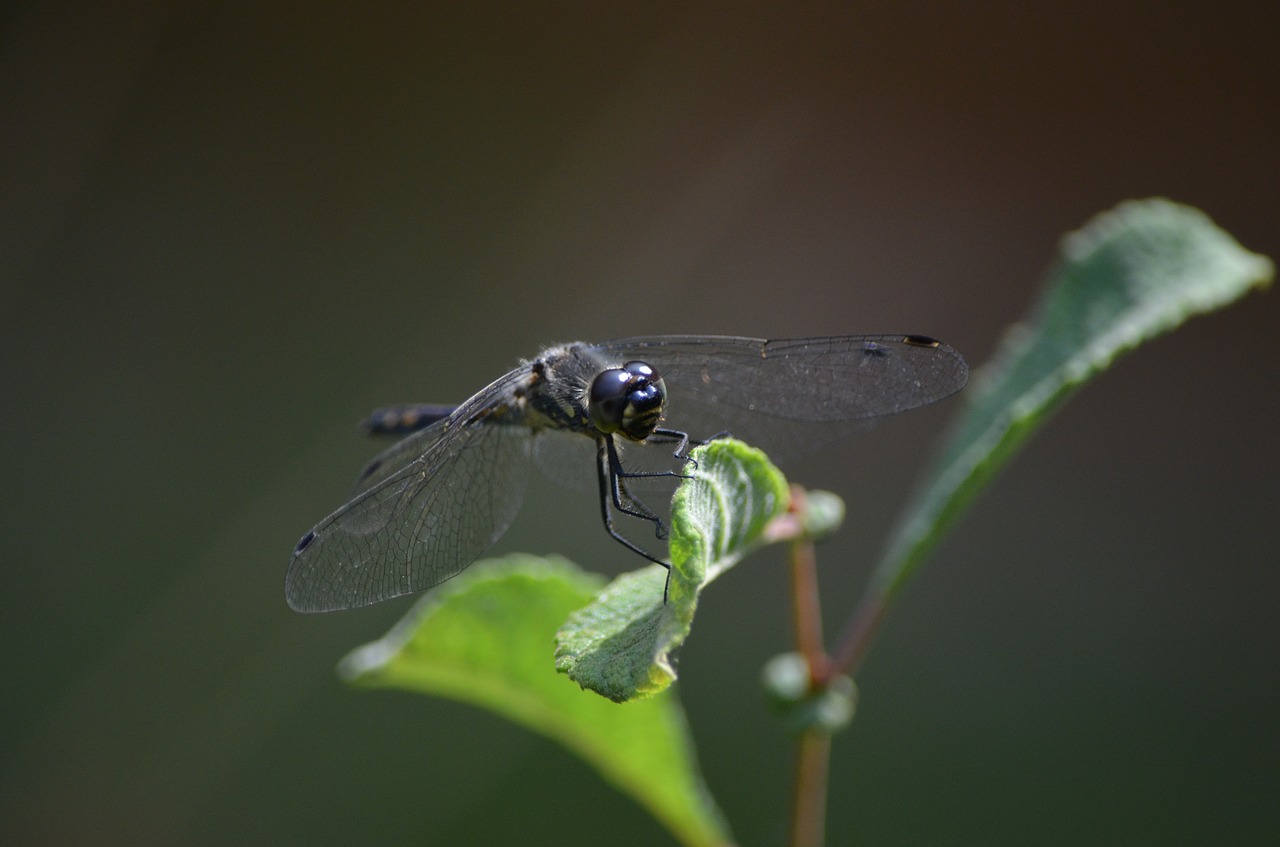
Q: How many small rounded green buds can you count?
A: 3